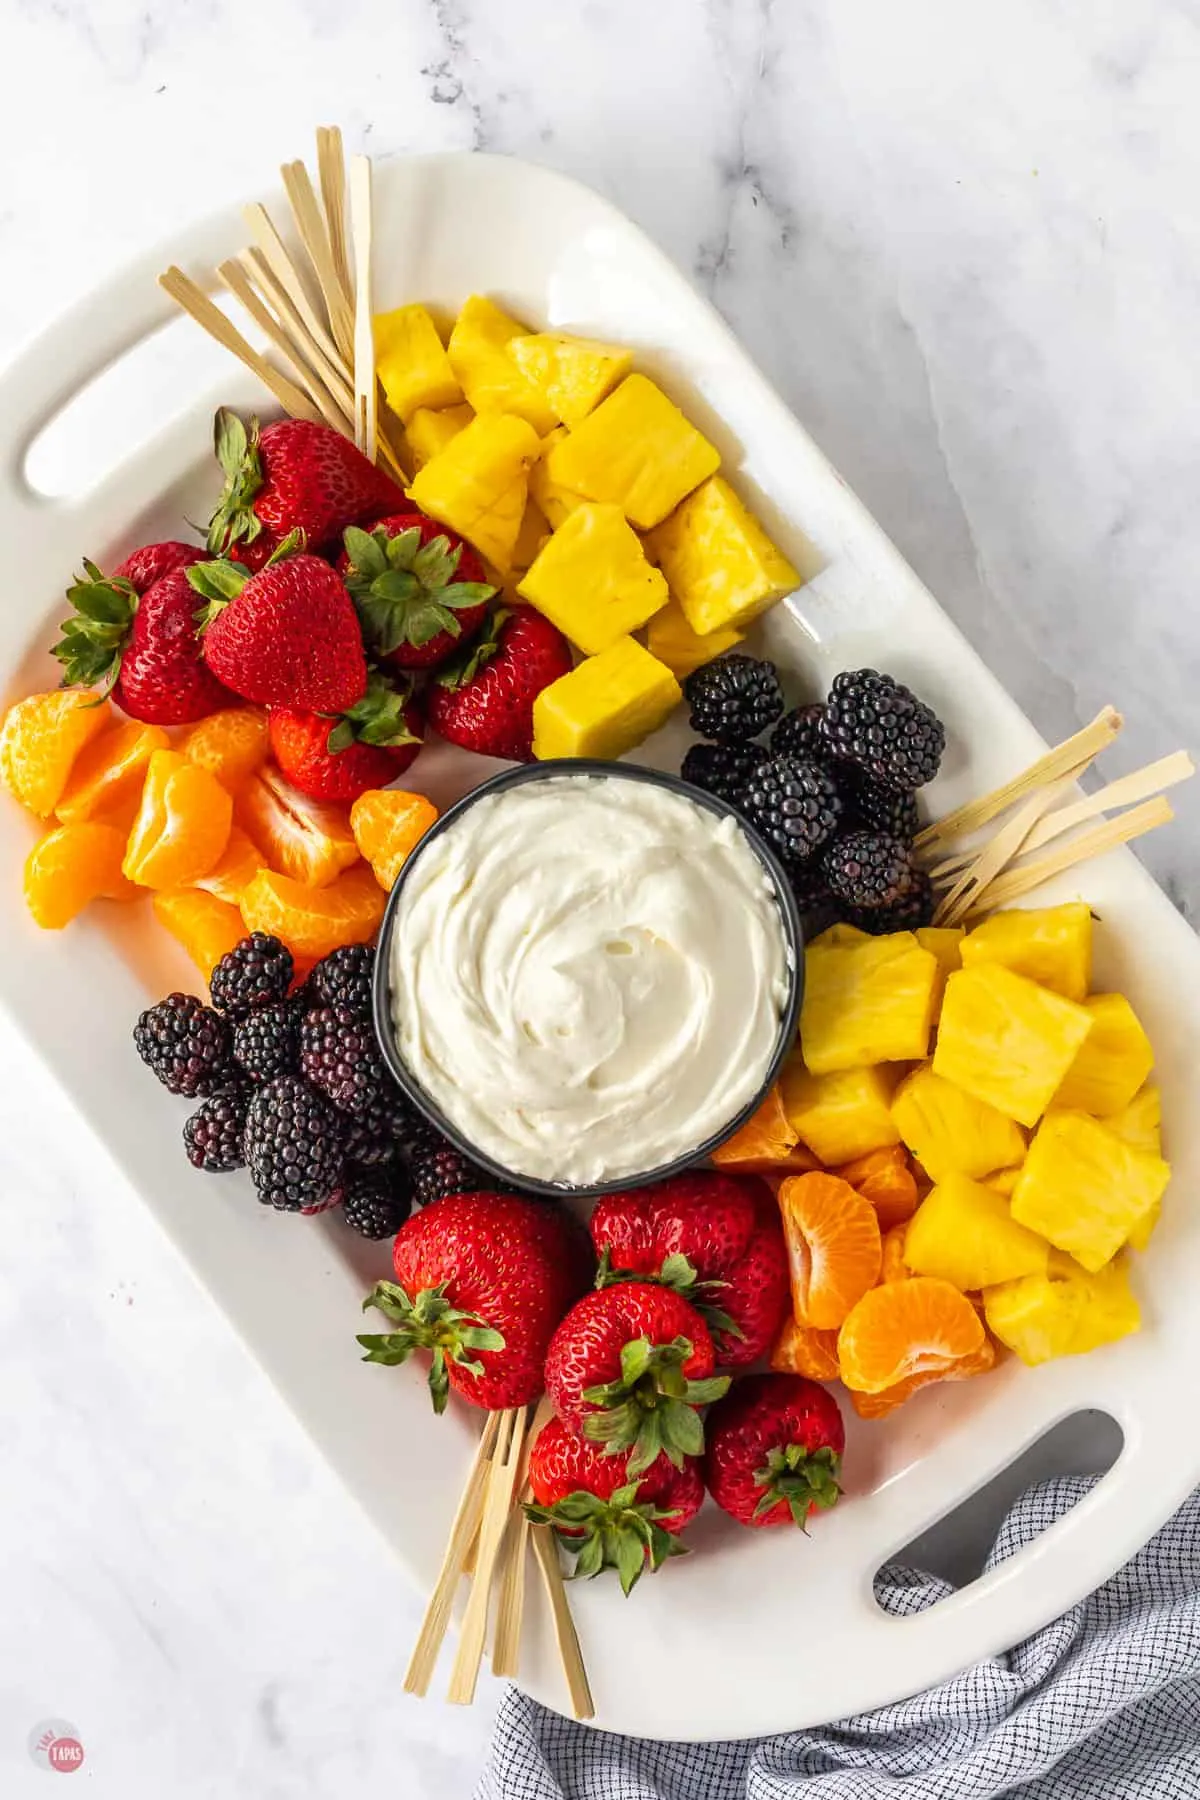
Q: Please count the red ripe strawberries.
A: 11